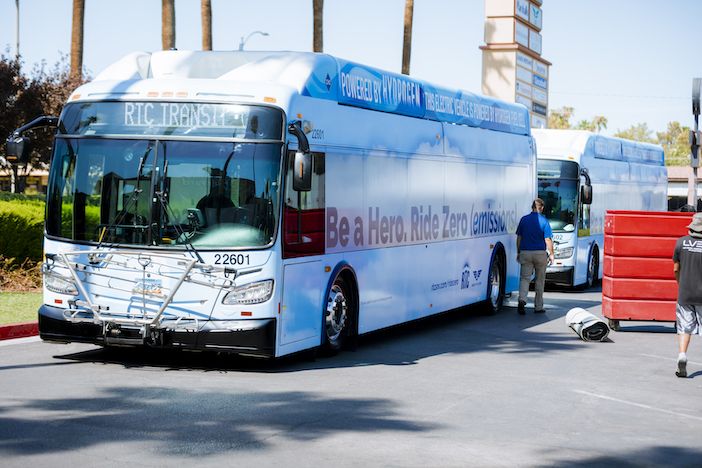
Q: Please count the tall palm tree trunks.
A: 5